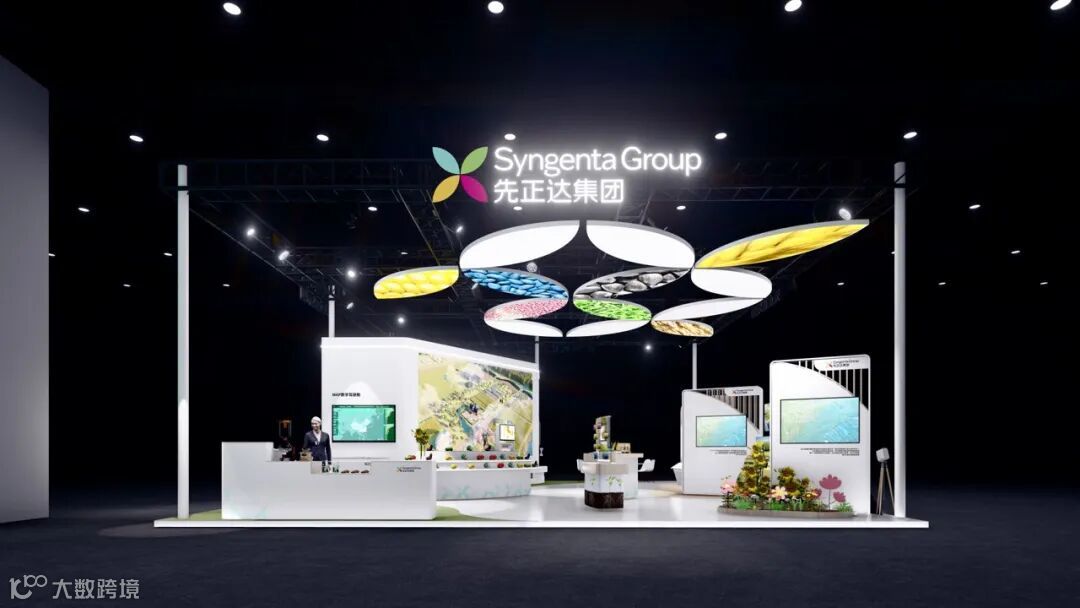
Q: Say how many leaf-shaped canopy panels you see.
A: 13